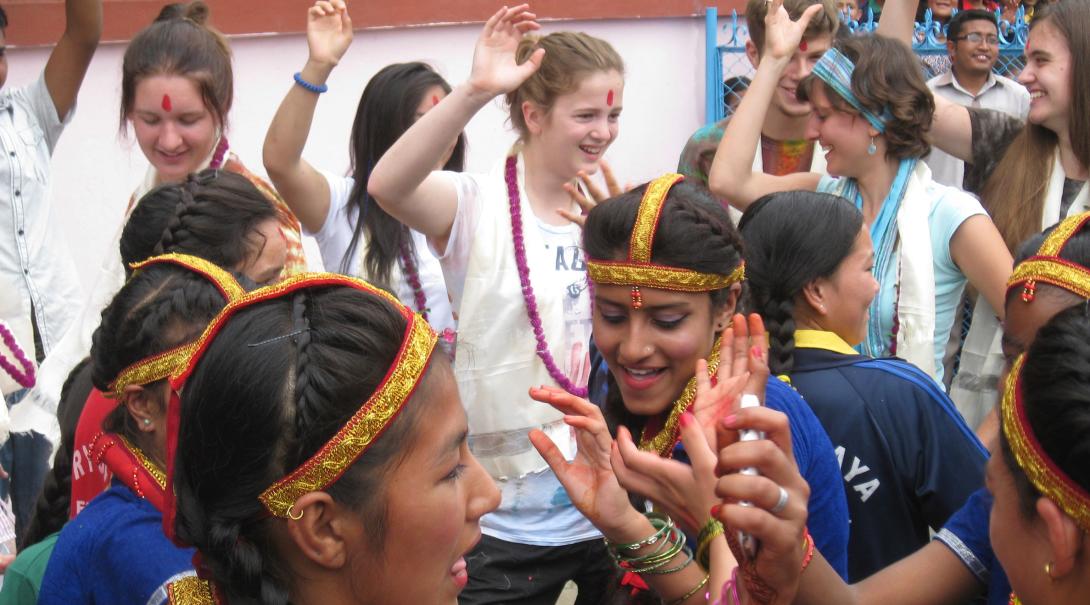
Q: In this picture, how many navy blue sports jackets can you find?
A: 1